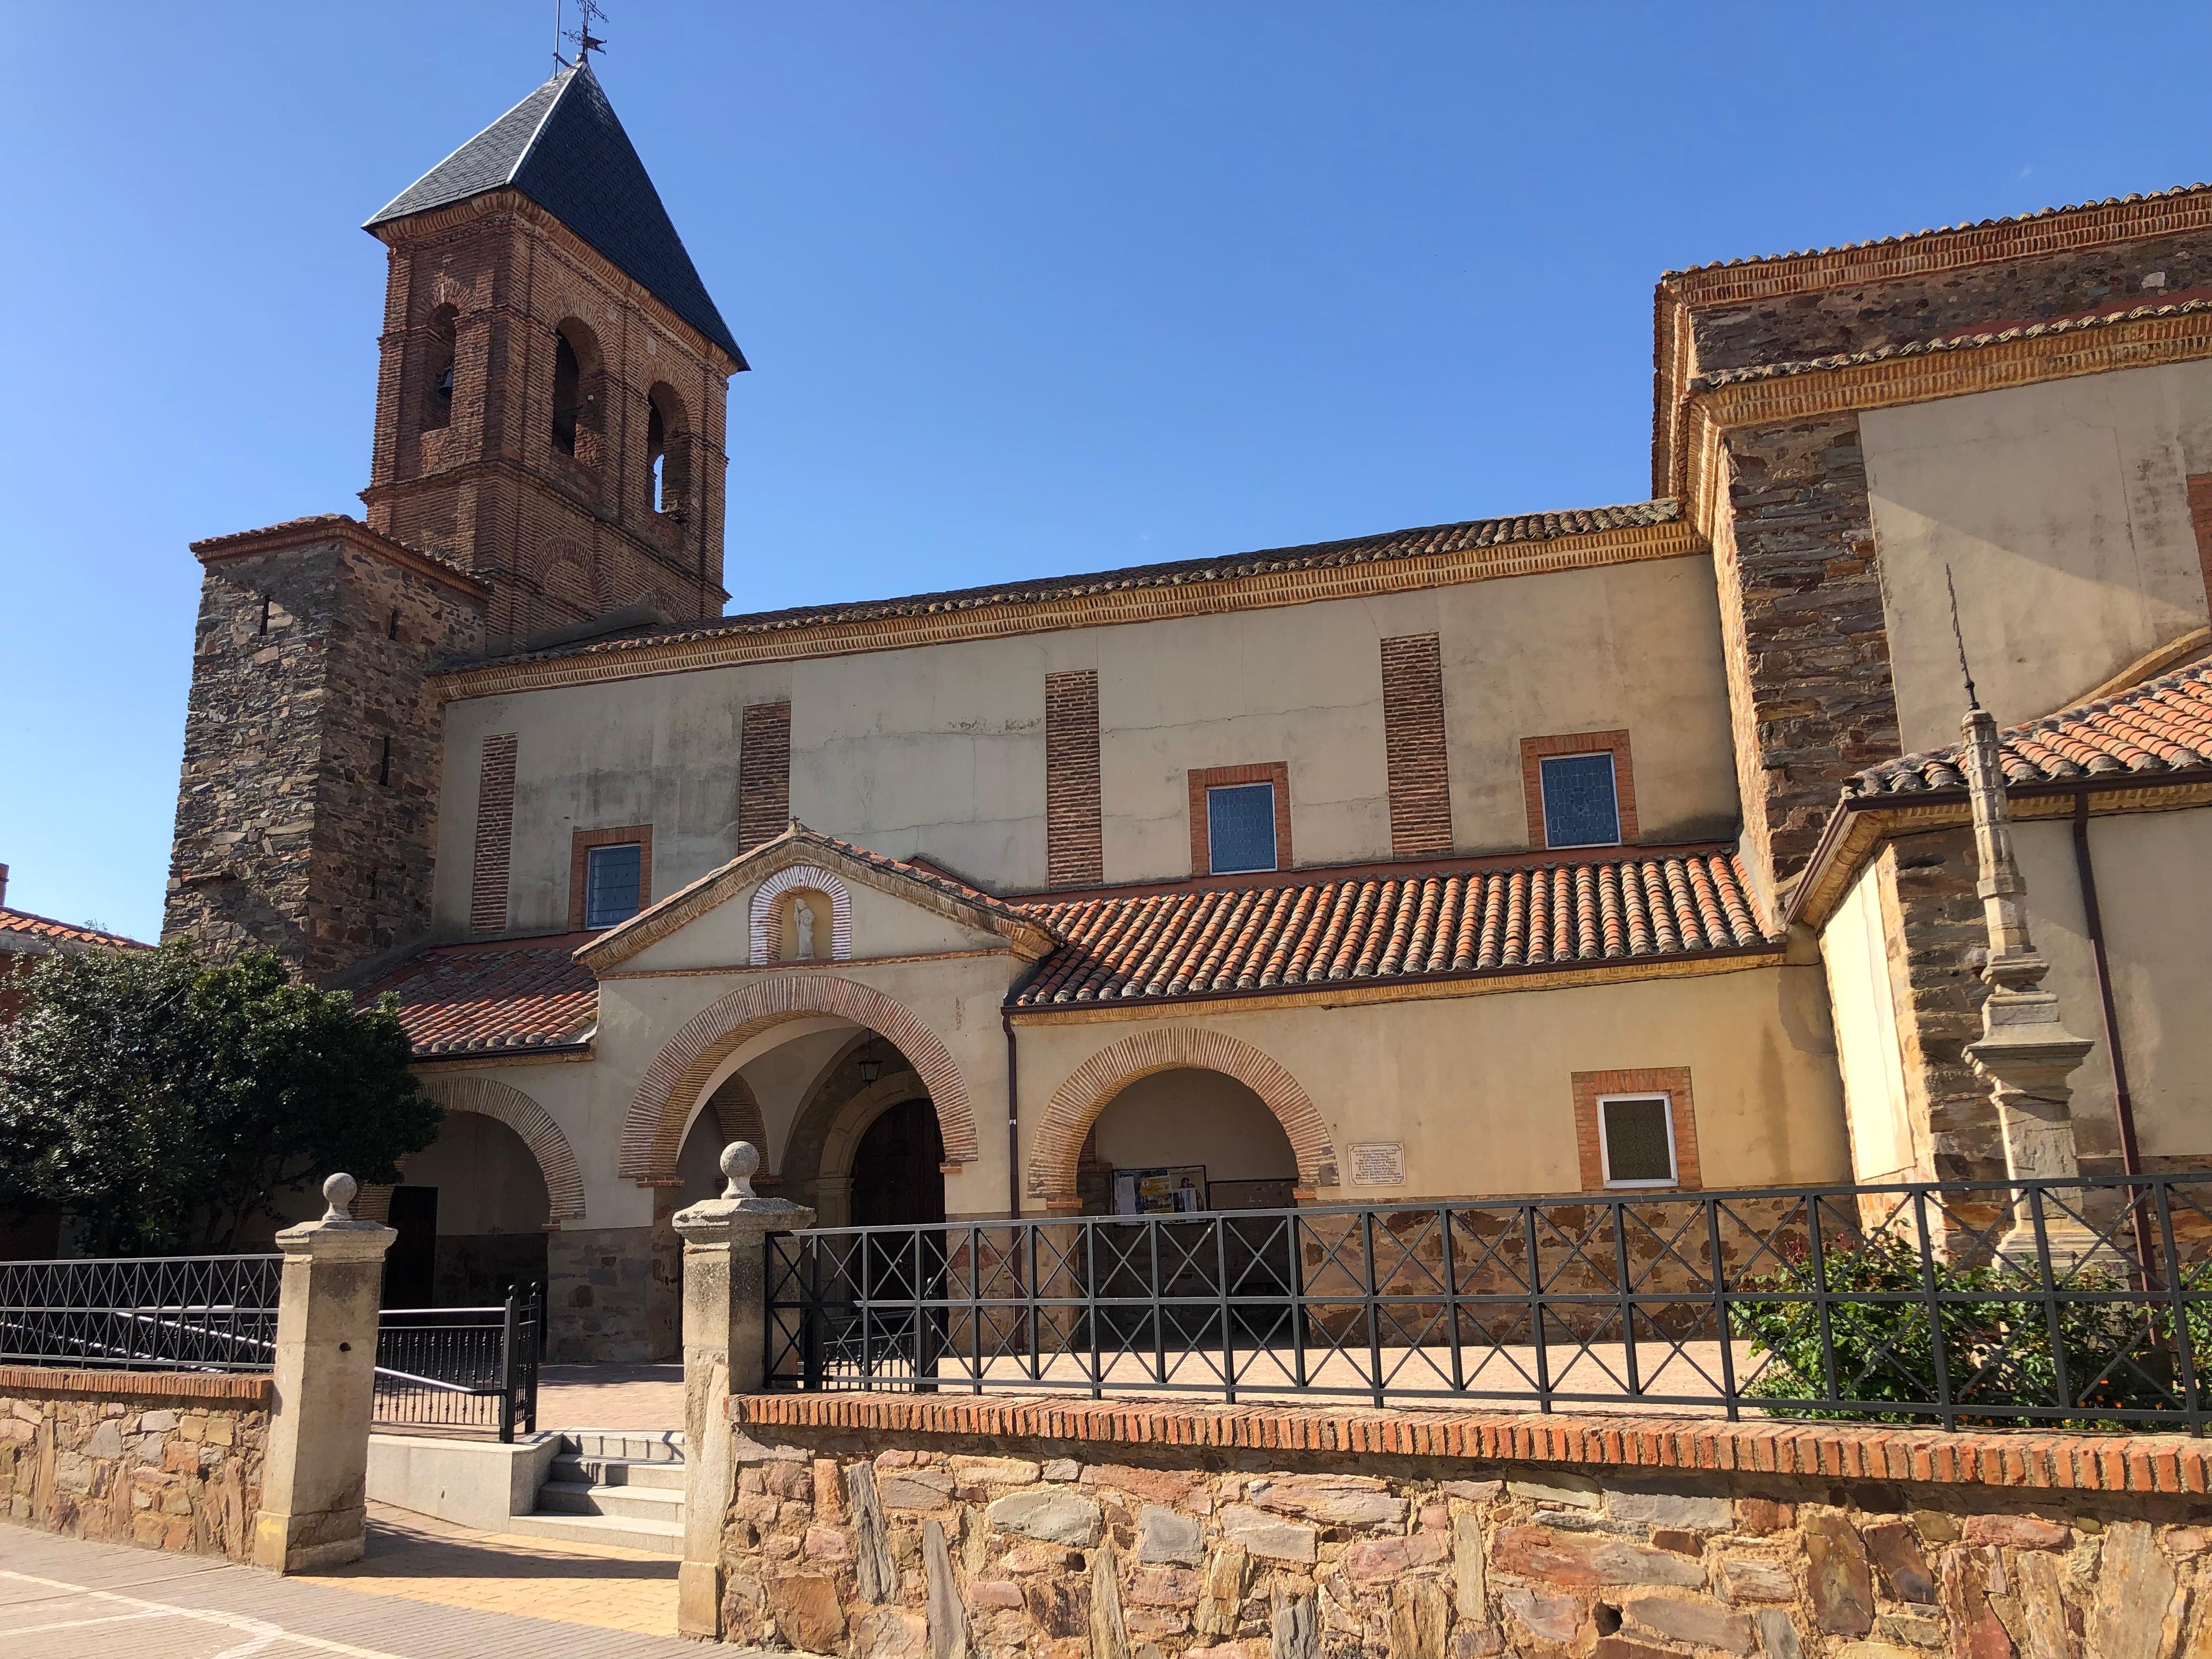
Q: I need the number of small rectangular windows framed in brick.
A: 4